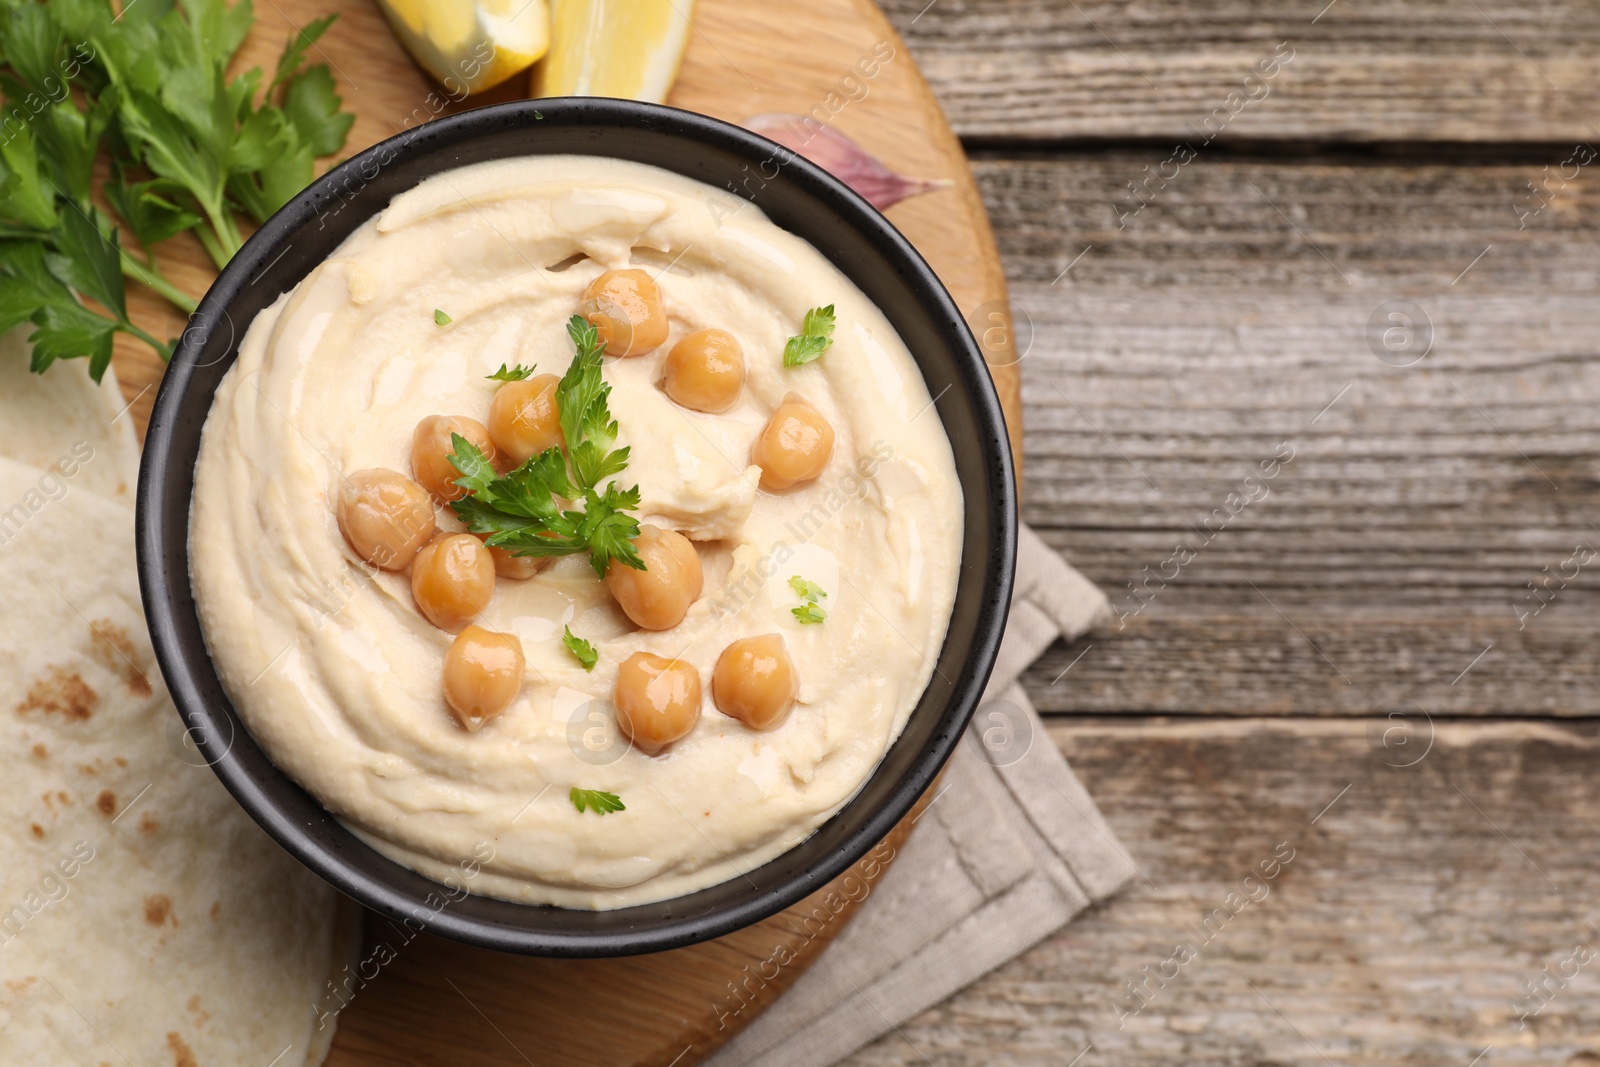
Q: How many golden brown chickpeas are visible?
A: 12